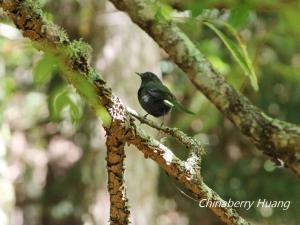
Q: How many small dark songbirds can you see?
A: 1